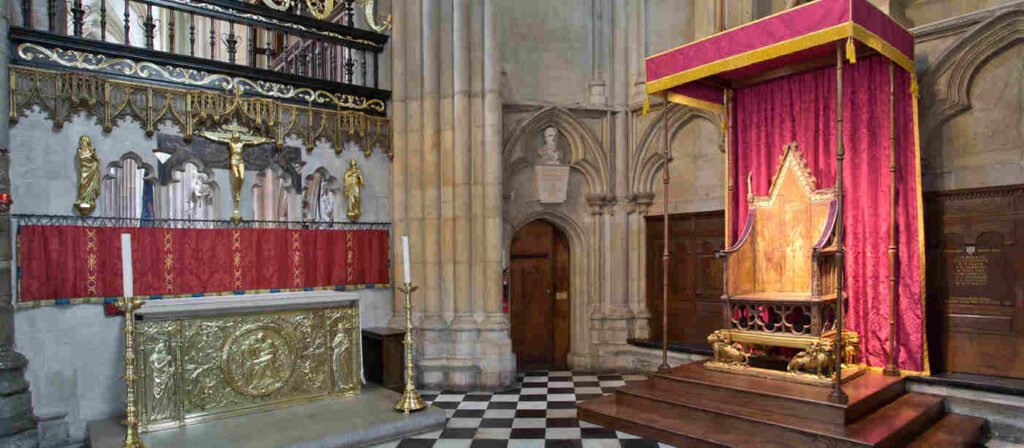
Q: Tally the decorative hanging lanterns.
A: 0